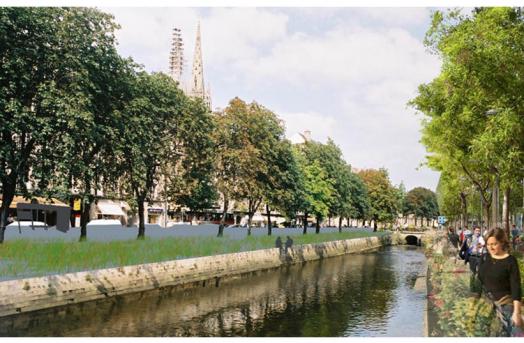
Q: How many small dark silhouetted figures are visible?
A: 2